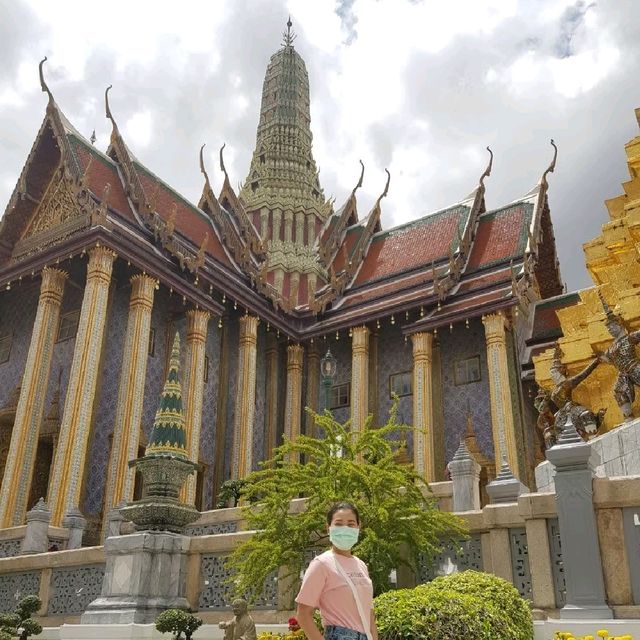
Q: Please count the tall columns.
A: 9